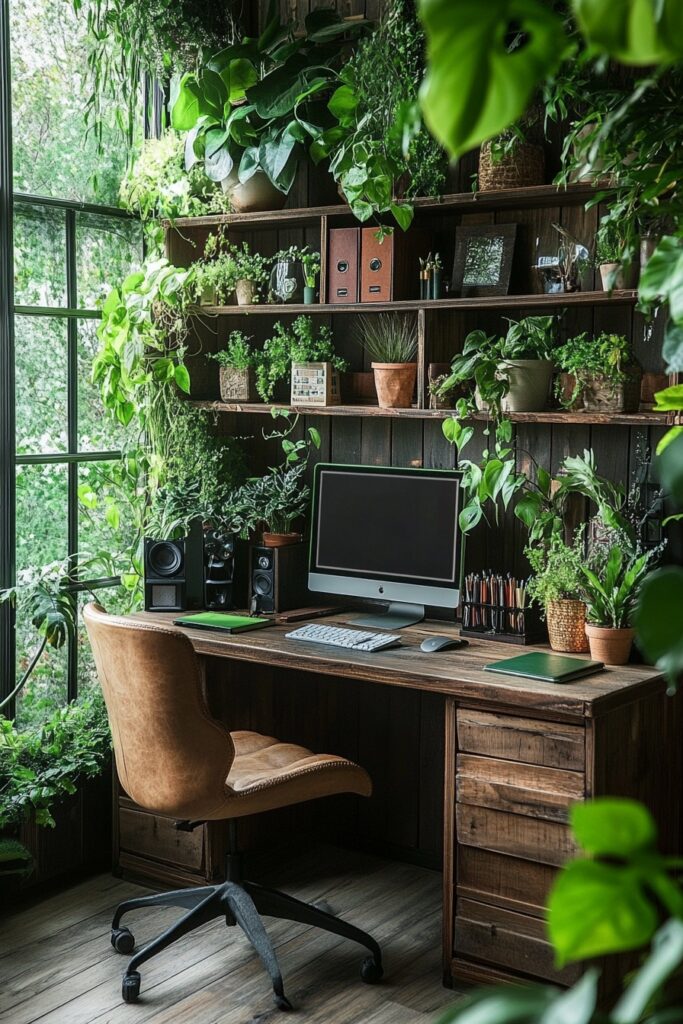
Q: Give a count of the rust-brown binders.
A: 2